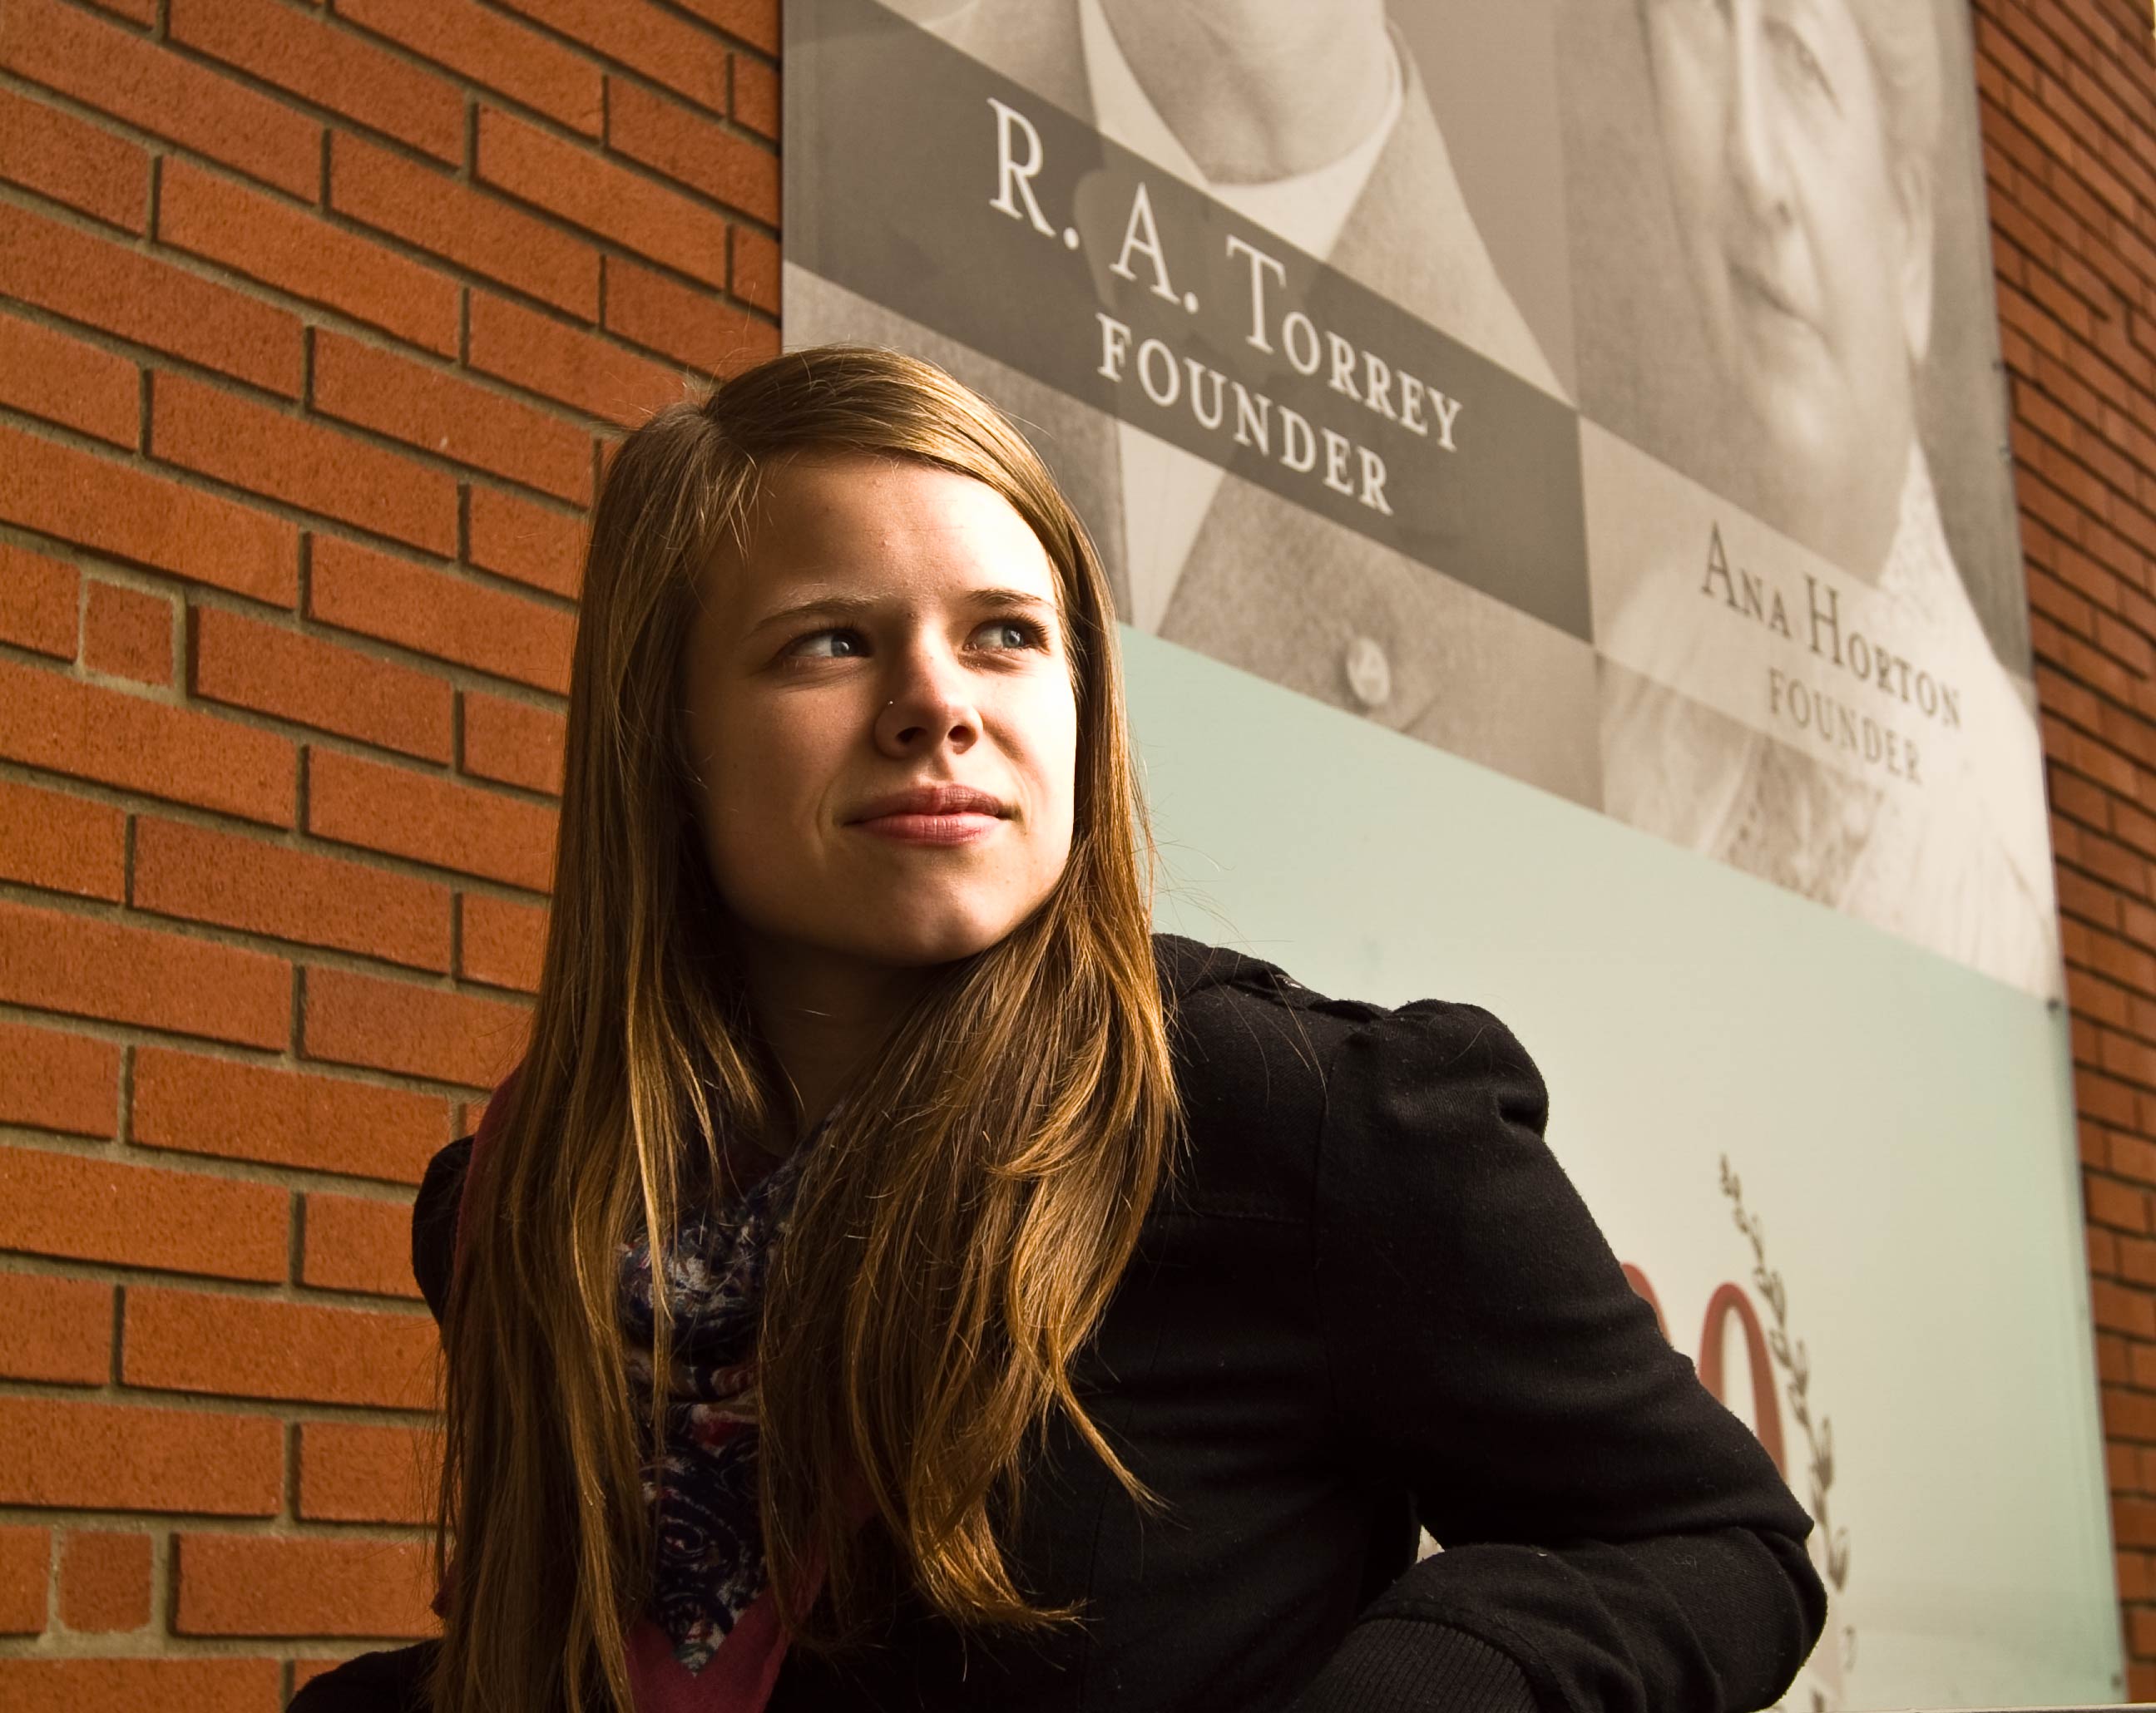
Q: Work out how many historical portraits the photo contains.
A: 2